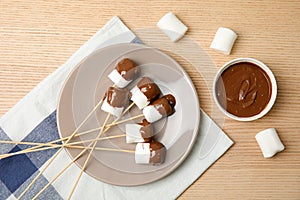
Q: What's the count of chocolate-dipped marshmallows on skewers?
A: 6